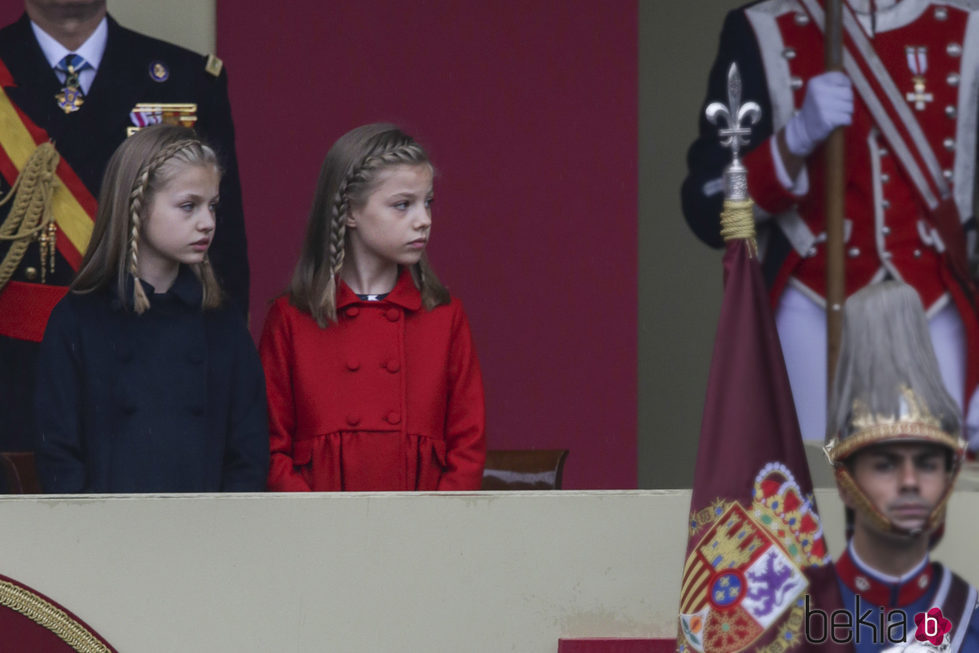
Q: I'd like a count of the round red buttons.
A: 6